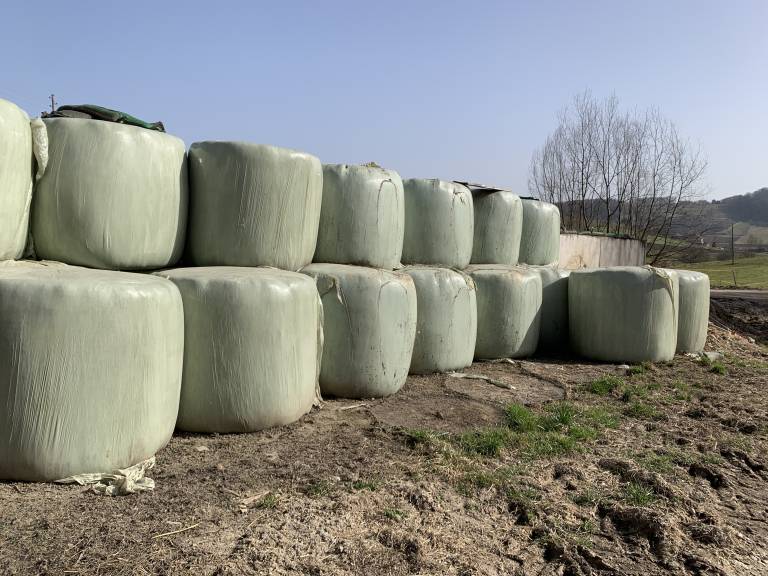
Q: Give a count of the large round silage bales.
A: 15